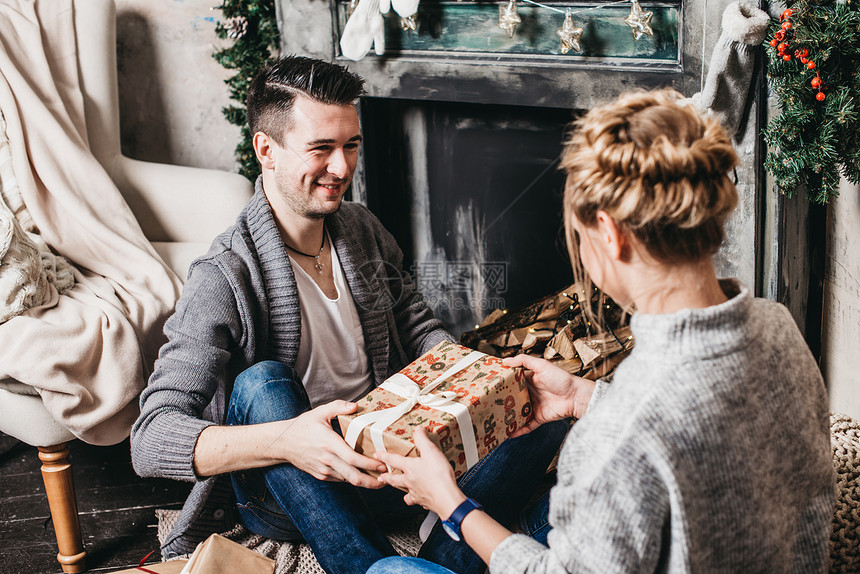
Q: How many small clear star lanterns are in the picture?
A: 3